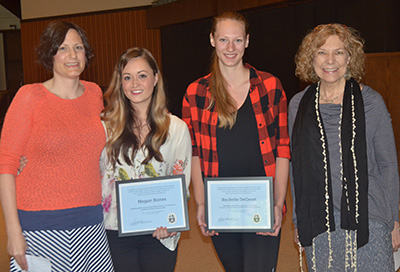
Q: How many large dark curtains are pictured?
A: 1